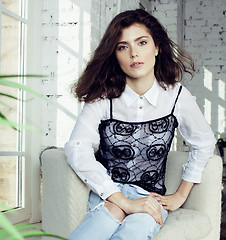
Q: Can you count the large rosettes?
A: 6